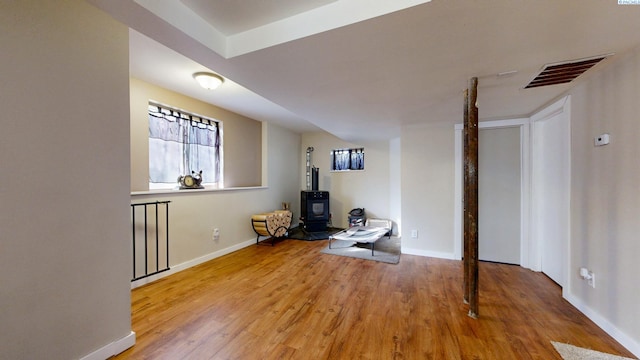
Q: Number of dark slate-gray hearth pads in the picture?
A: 1